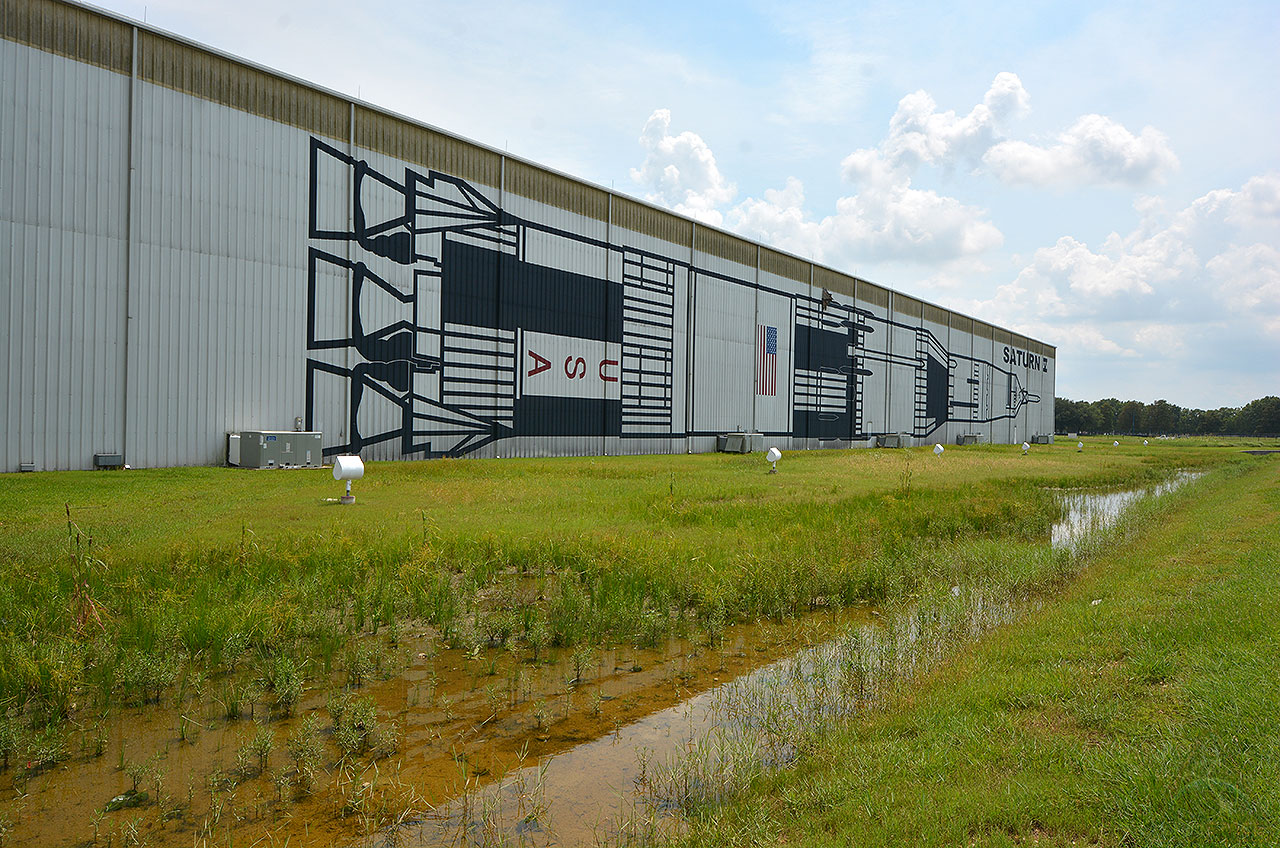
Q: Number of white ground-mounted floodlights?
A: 7